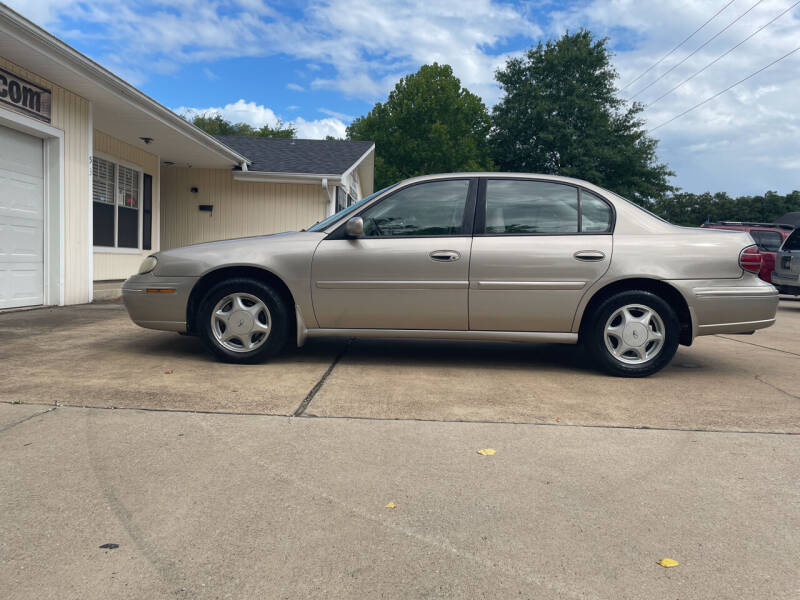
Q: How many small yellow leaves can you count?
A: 3